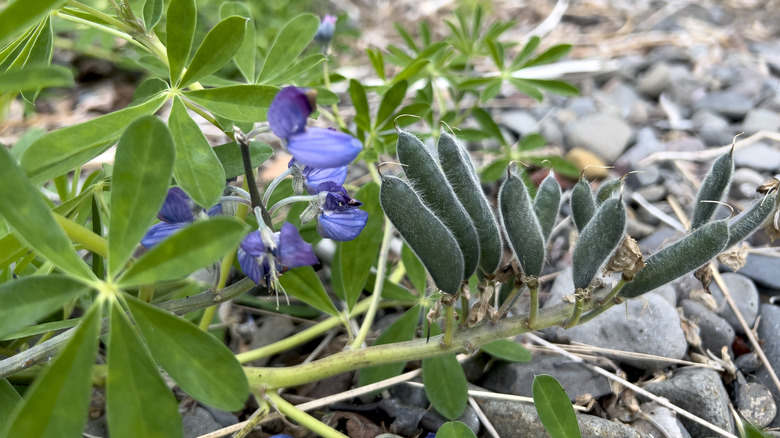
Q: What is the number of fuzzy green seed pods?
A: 11